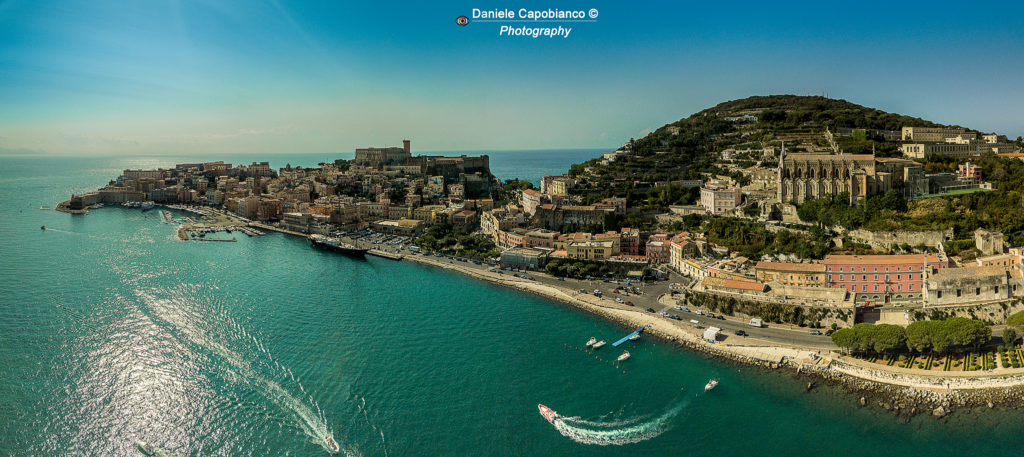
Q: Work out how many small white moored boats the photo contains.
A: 5